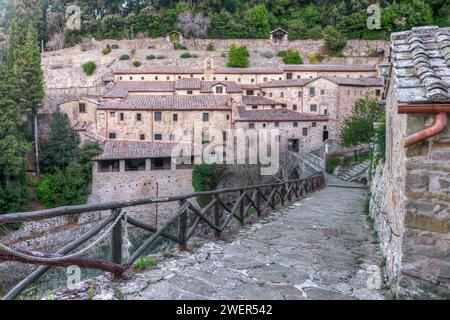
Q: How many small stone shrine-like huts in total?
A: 2